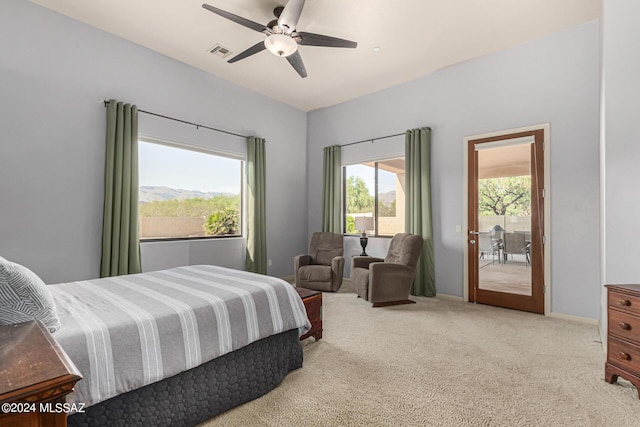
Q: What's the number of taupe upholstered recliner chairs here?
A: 2